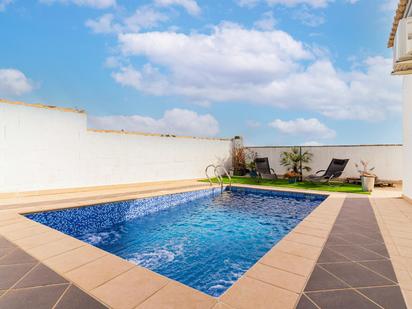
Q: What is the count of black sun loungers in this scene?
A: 2